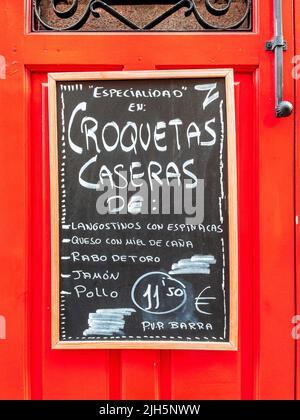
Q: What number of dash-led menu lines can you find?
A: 5